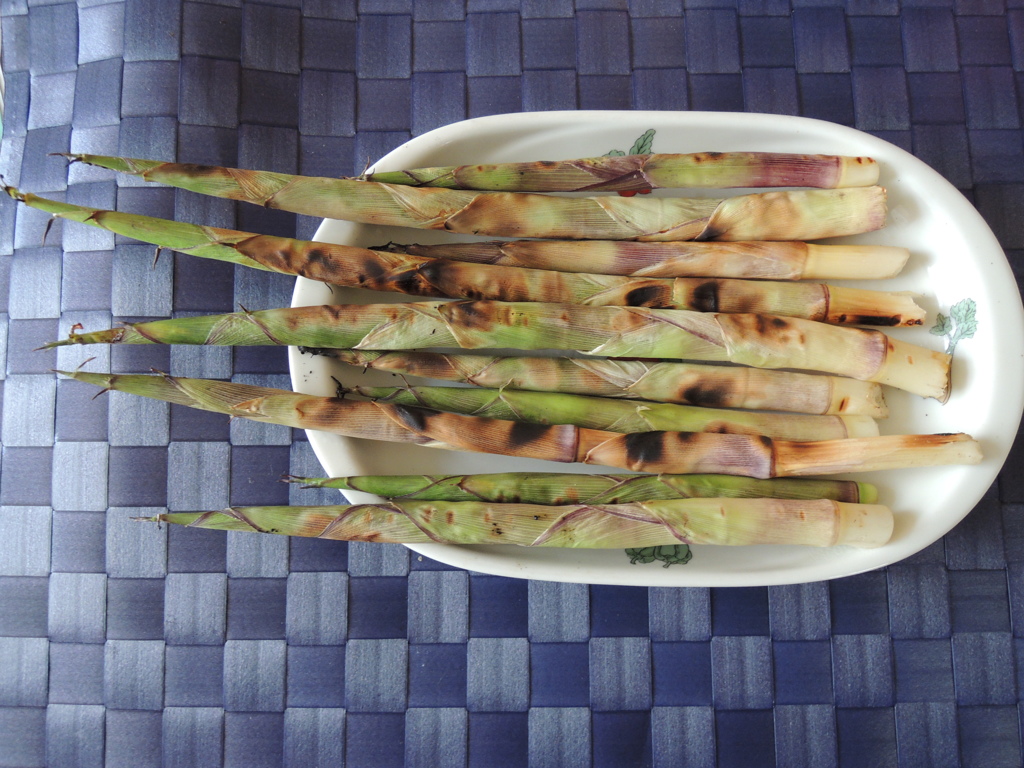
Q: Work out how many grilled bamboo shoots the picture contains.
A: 10